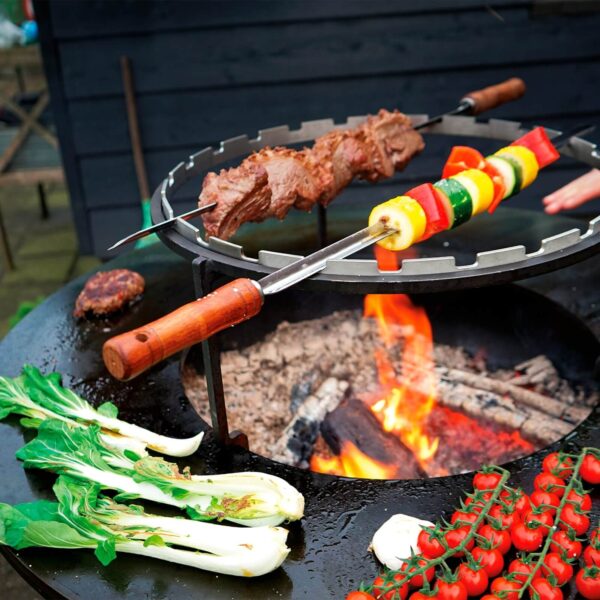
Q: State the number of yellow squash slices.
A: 3